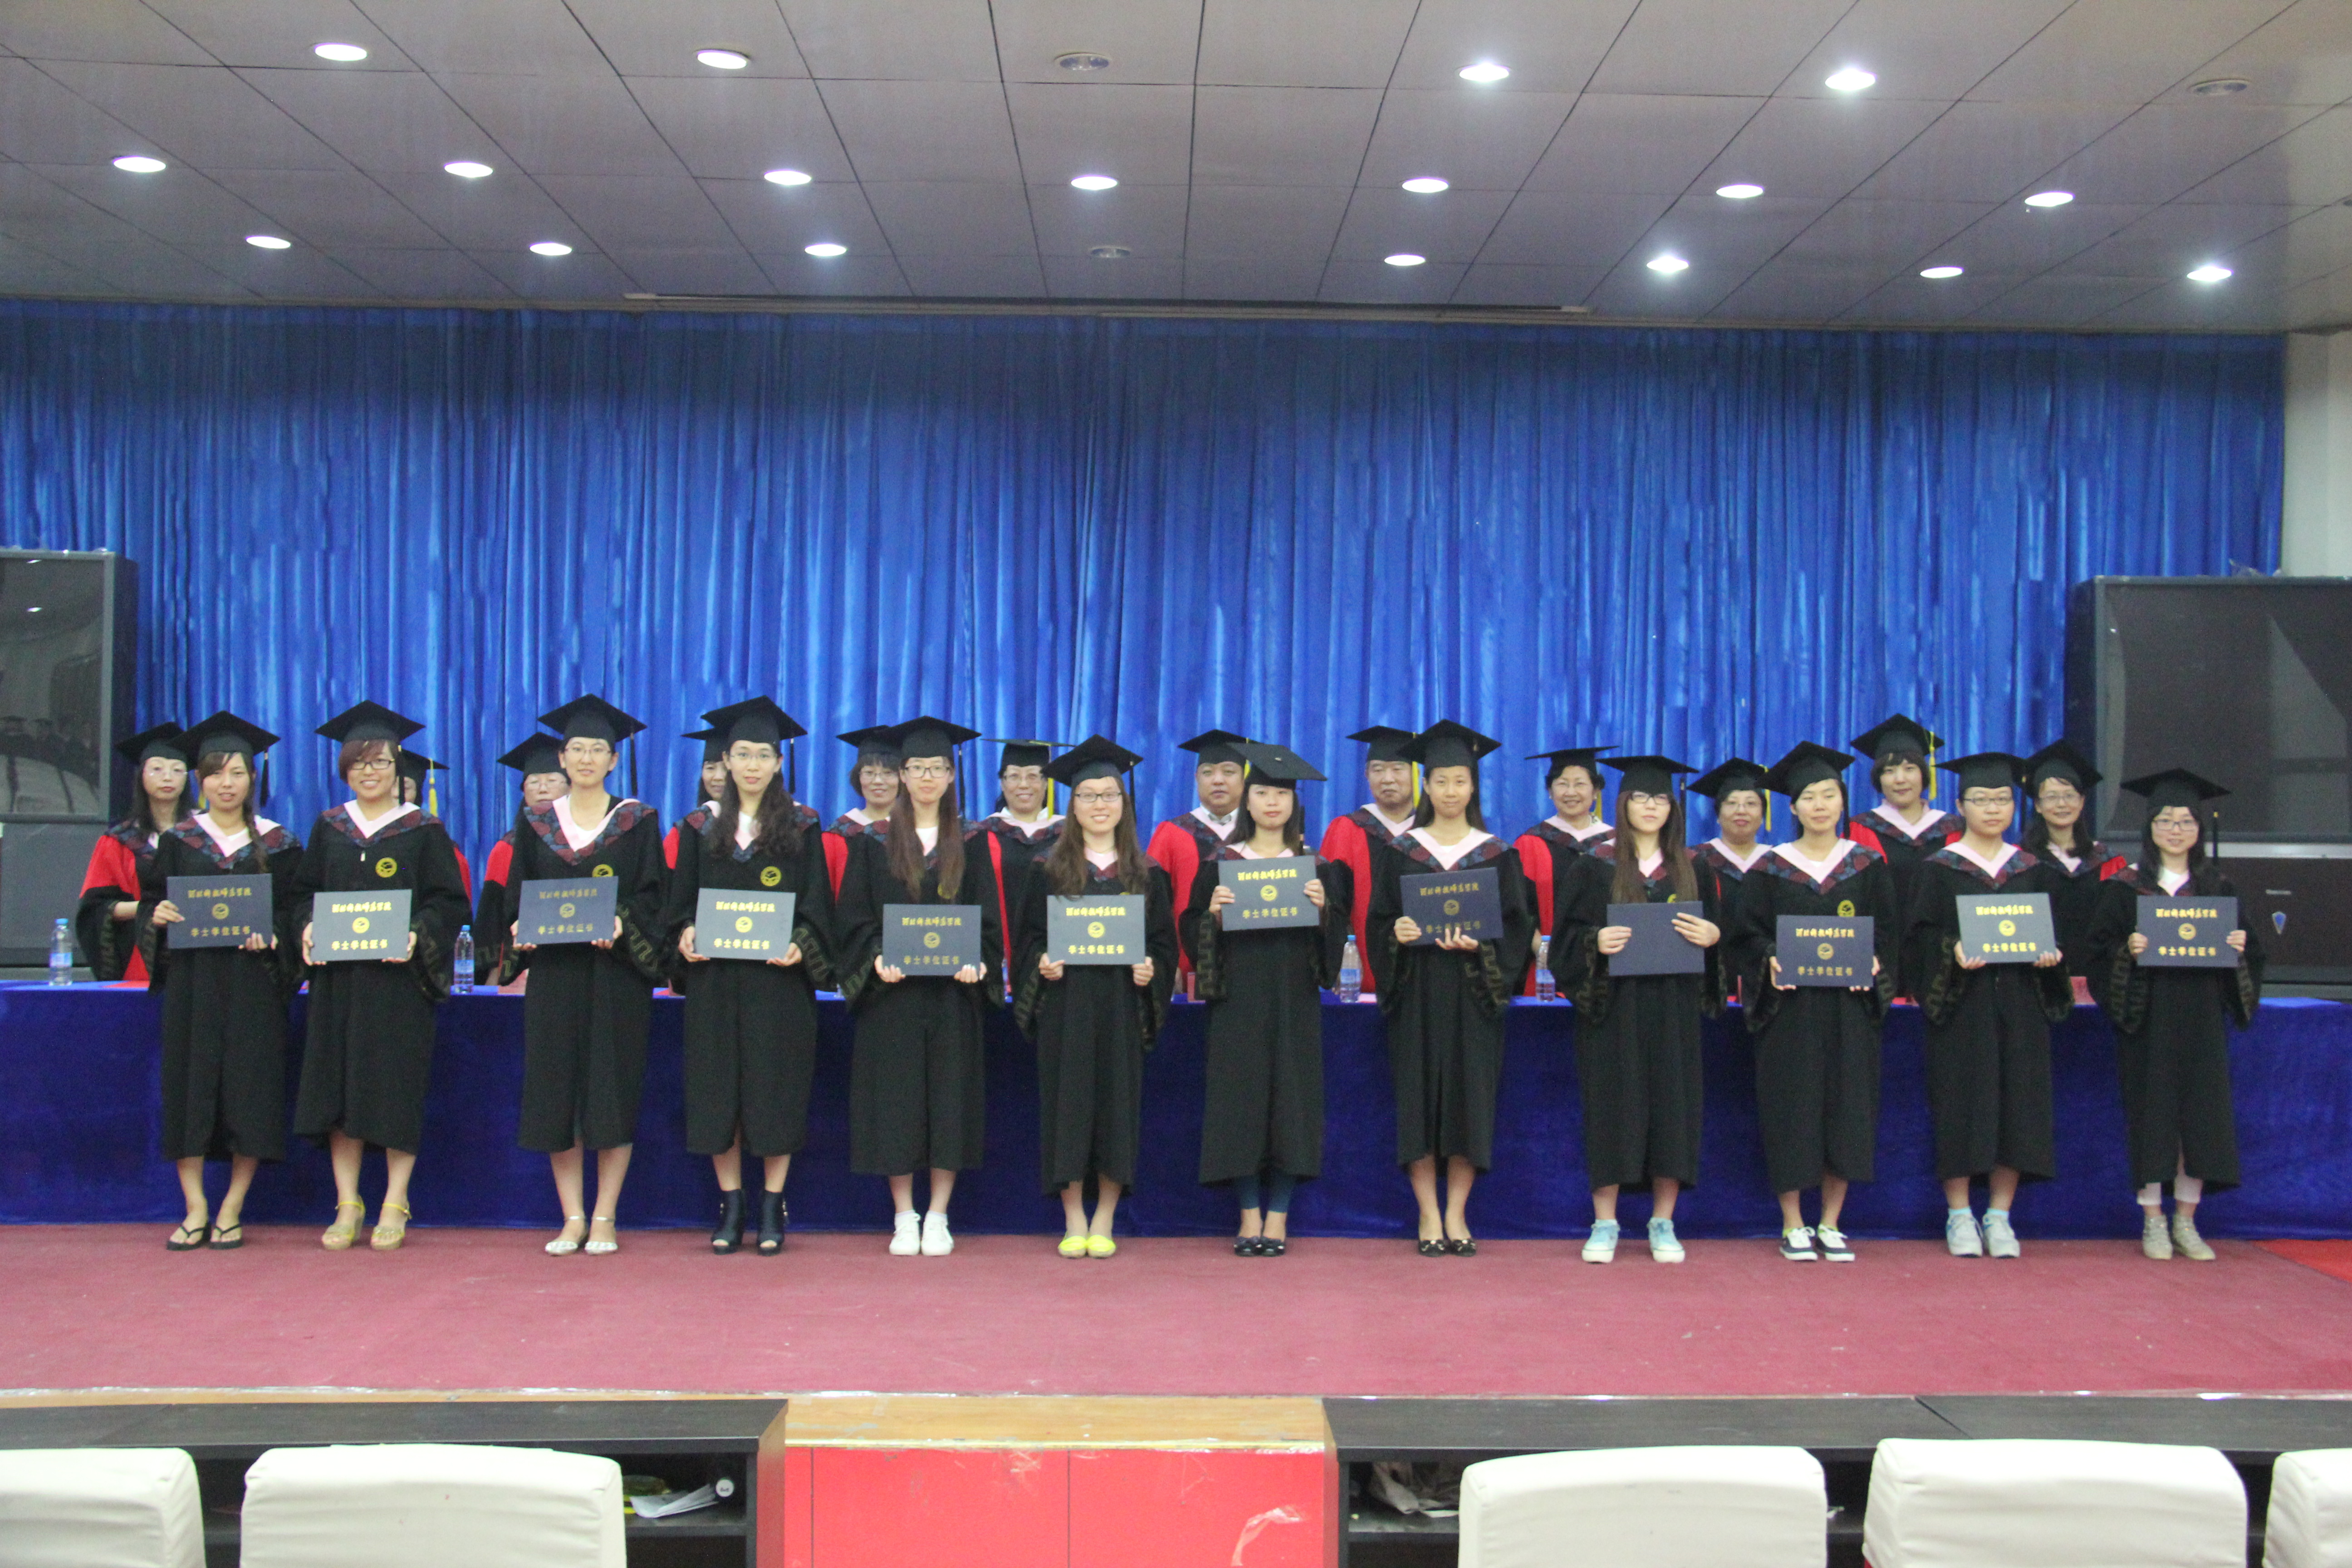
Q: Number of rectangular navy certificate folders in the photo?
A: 12